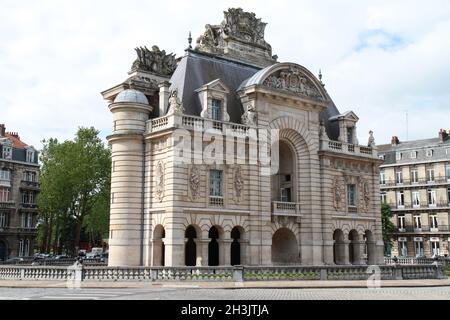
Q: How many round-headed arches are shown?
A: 9